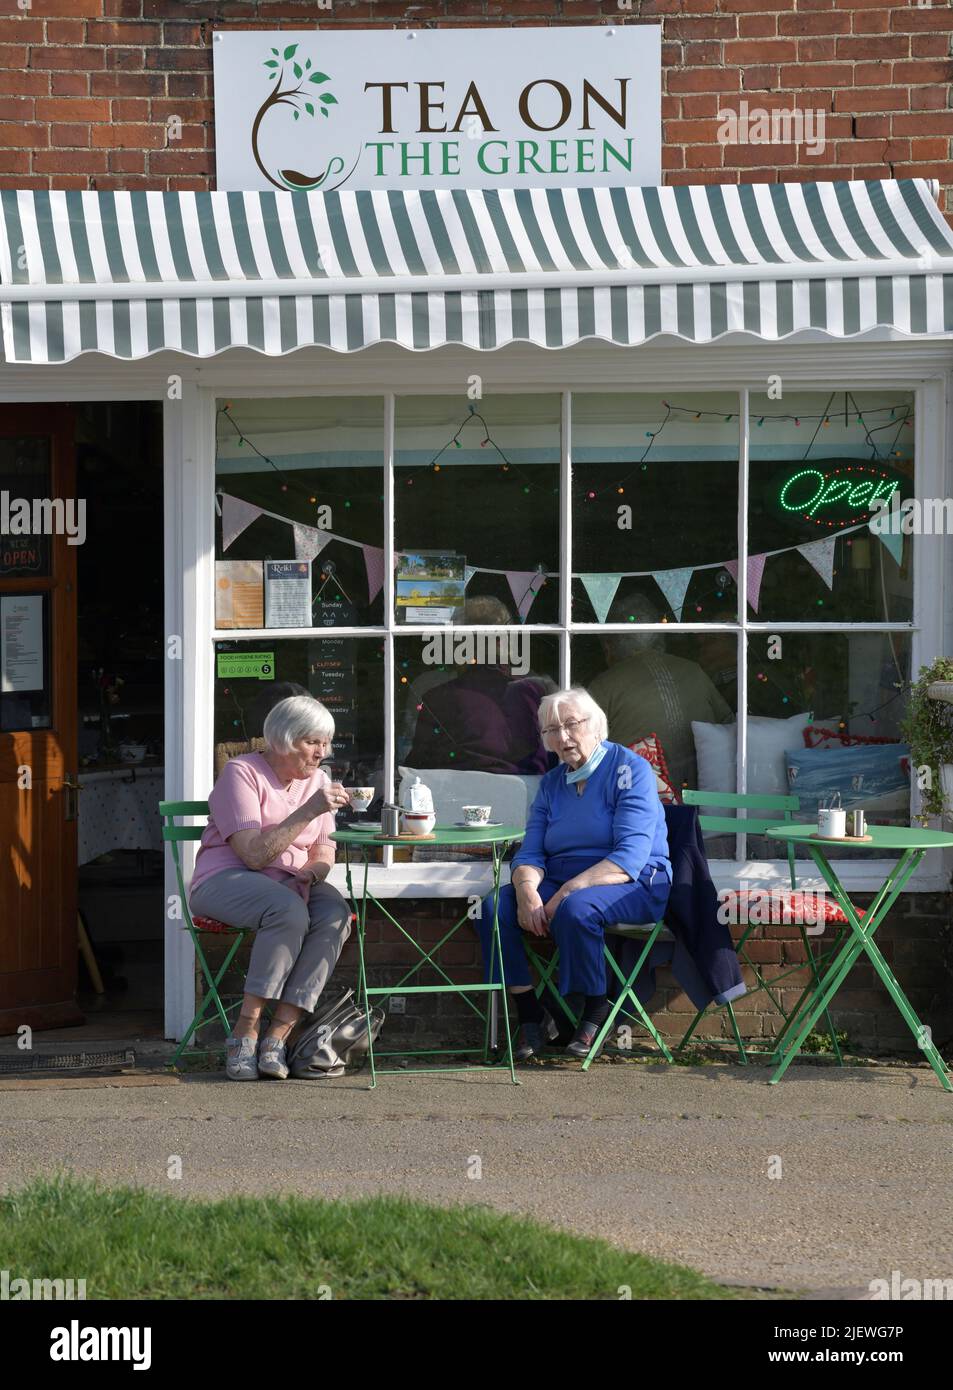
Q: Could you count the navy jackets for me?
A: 1